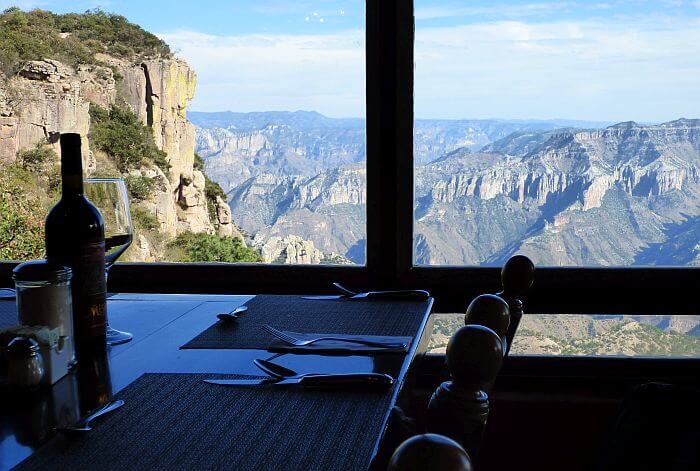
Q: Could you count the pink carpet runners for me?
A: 0